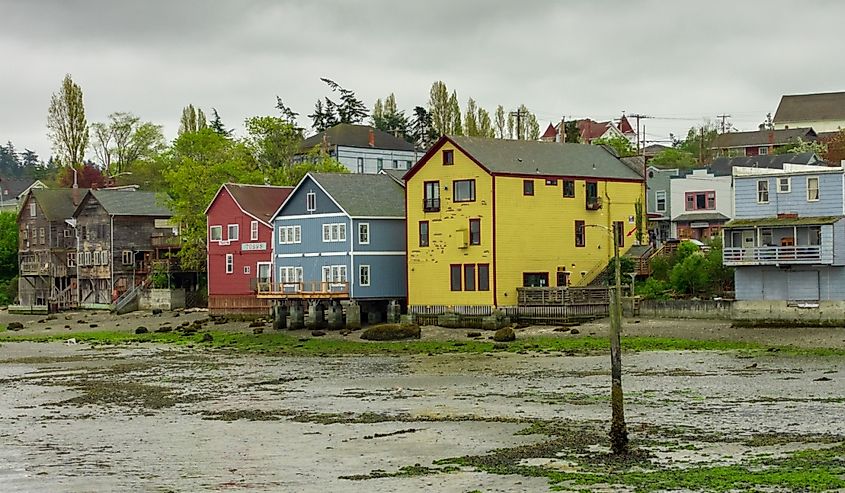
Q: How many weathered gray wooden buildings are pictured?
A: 2